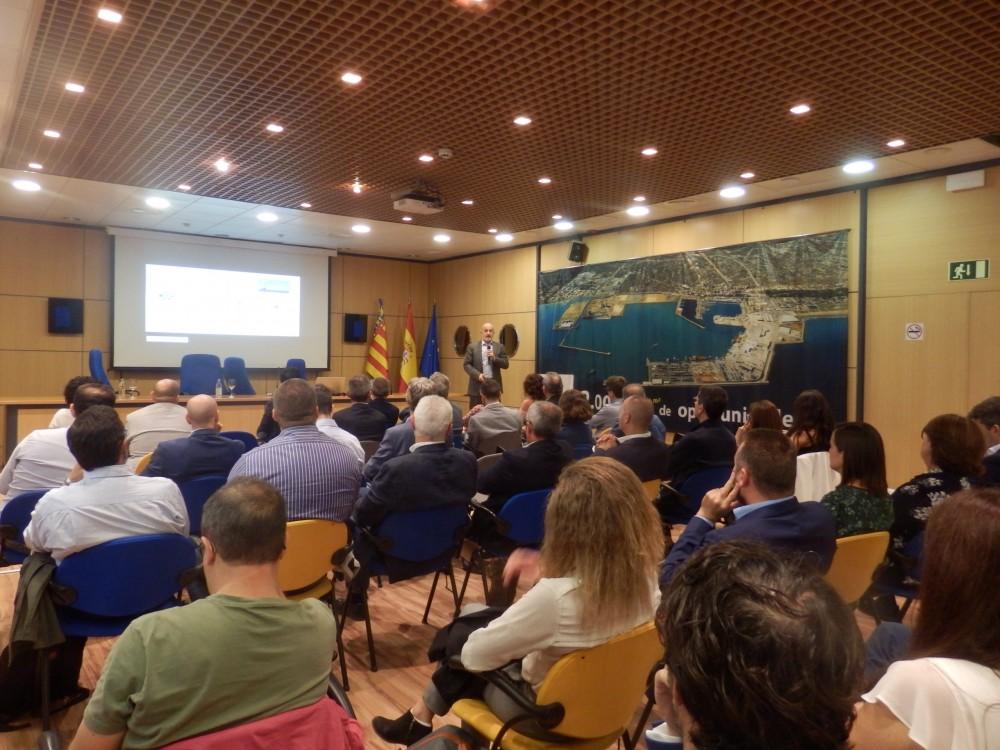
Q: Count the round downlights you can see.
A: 10